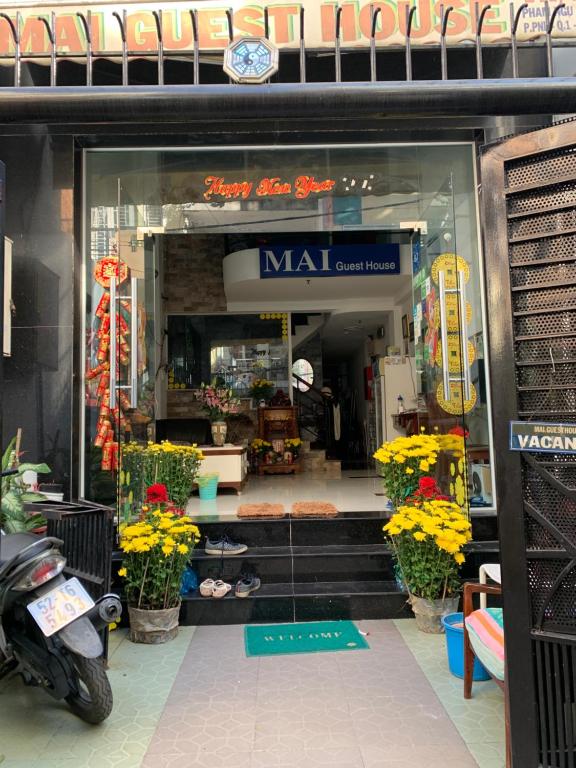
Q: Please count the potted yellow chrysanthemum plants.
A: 4